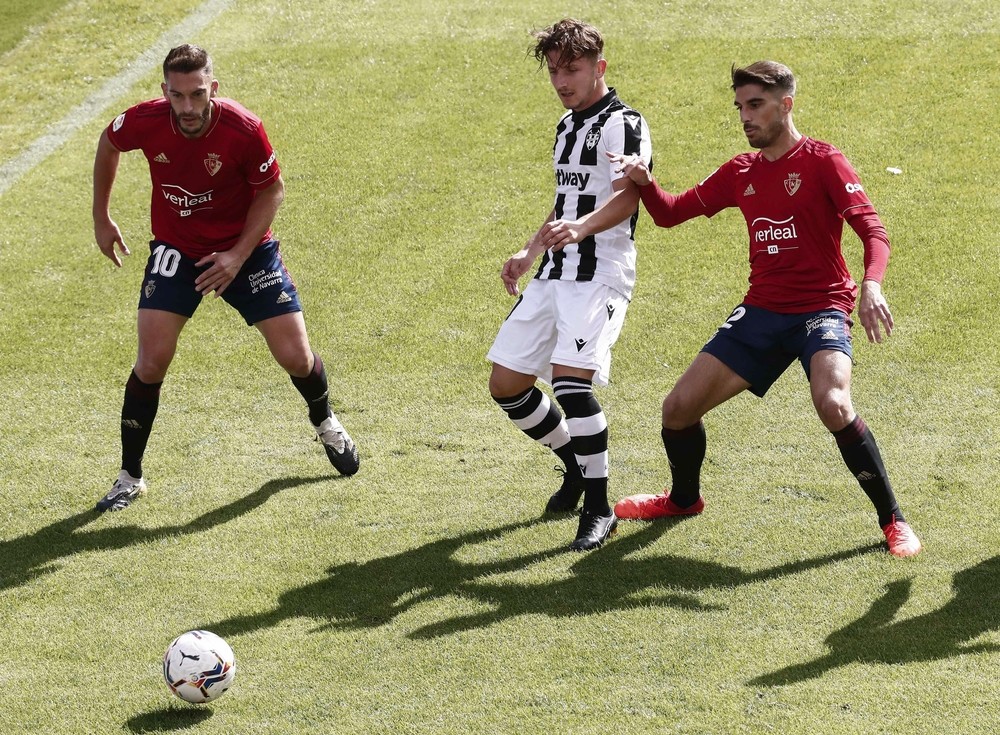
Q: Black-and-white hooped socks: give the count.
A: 2